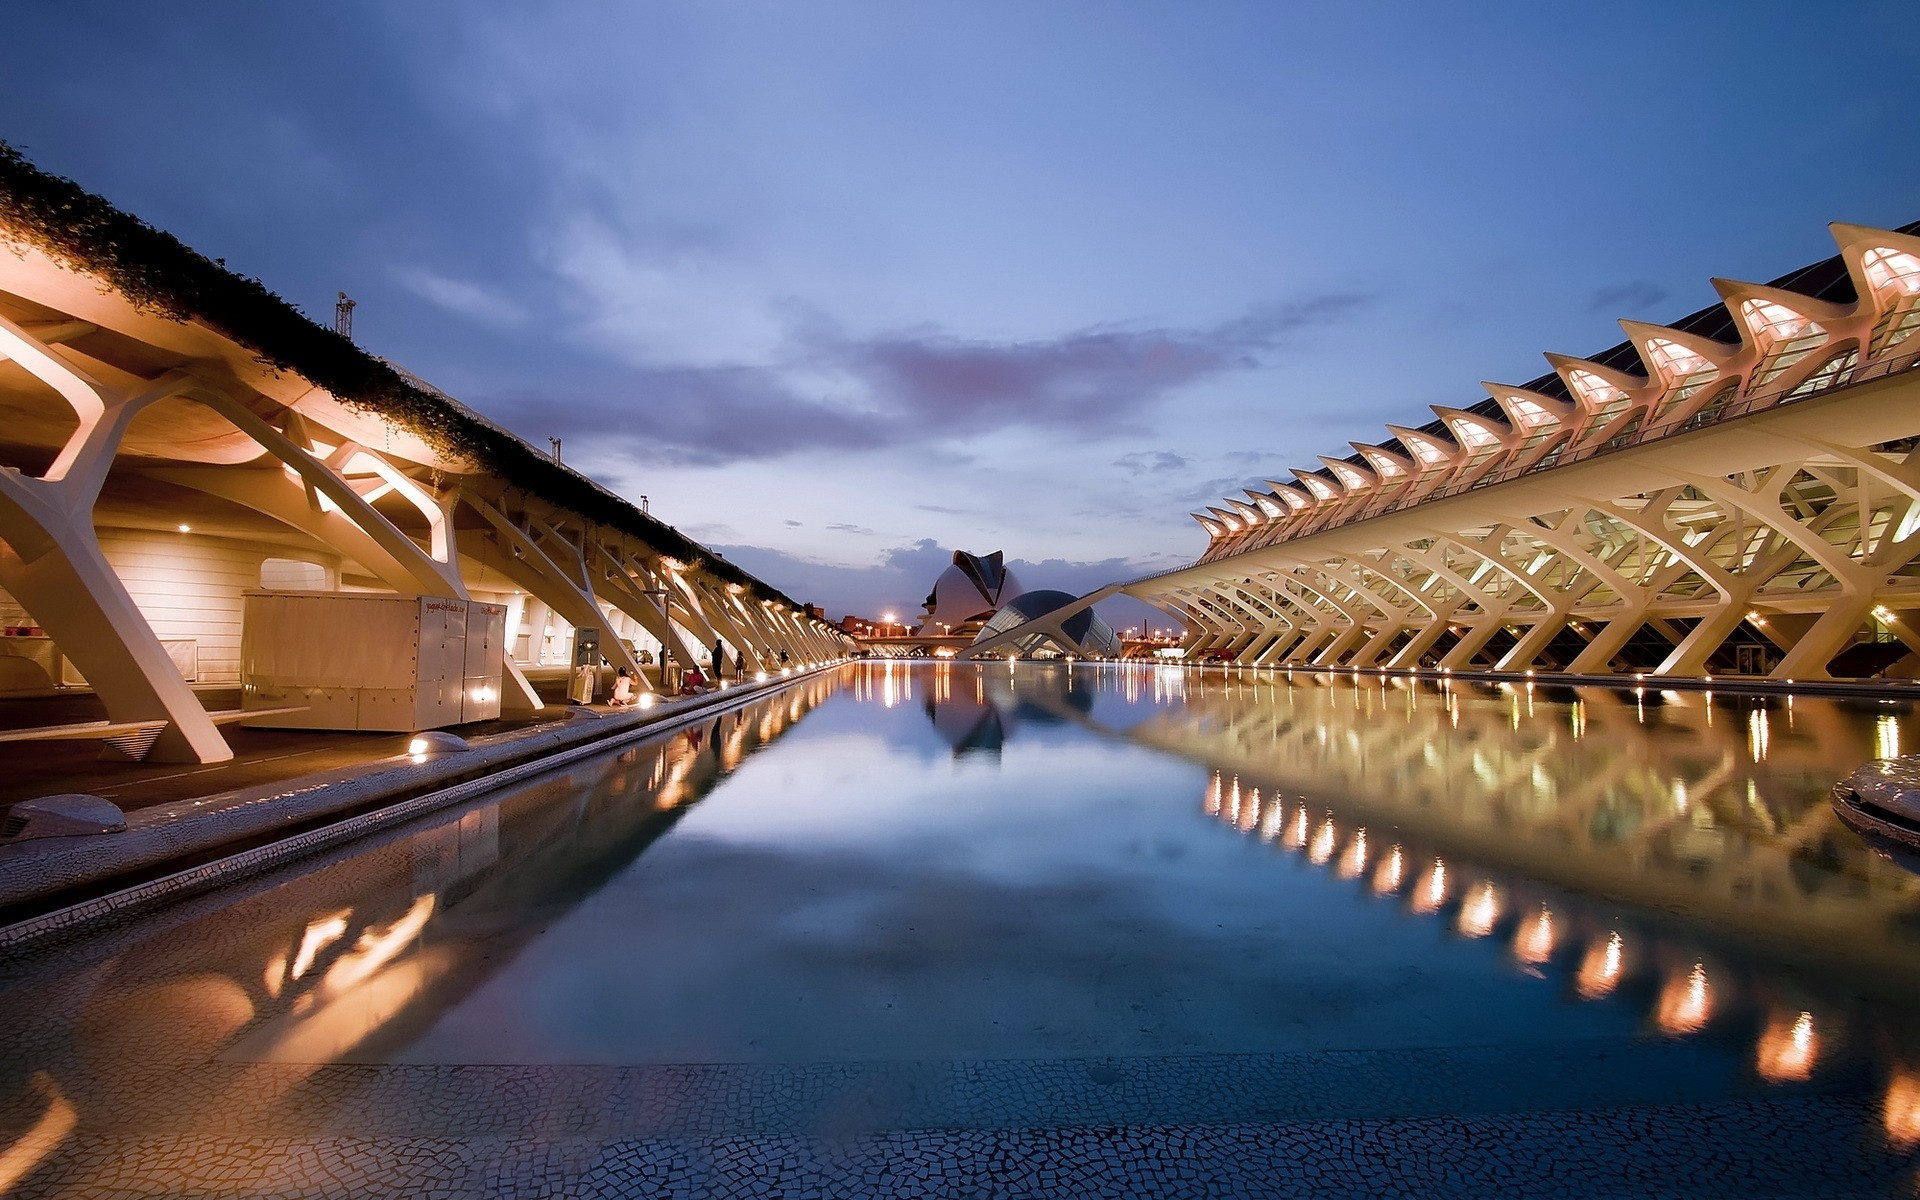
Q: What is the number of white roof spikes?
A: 15